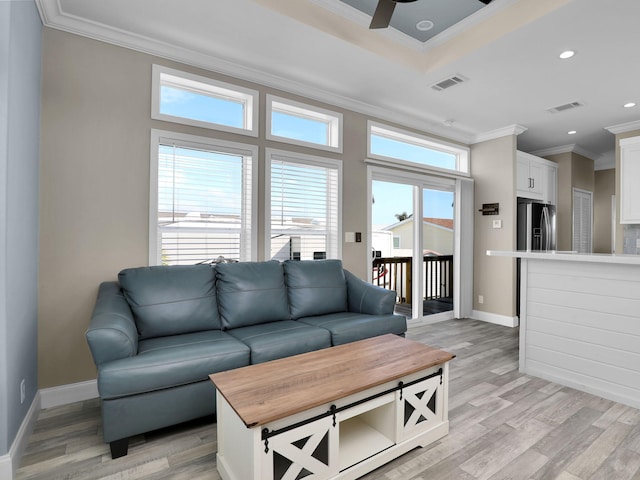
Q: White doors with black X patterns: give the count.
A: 2